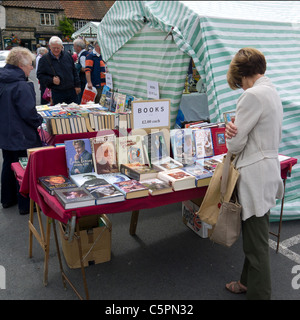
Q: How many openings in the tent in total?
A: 1